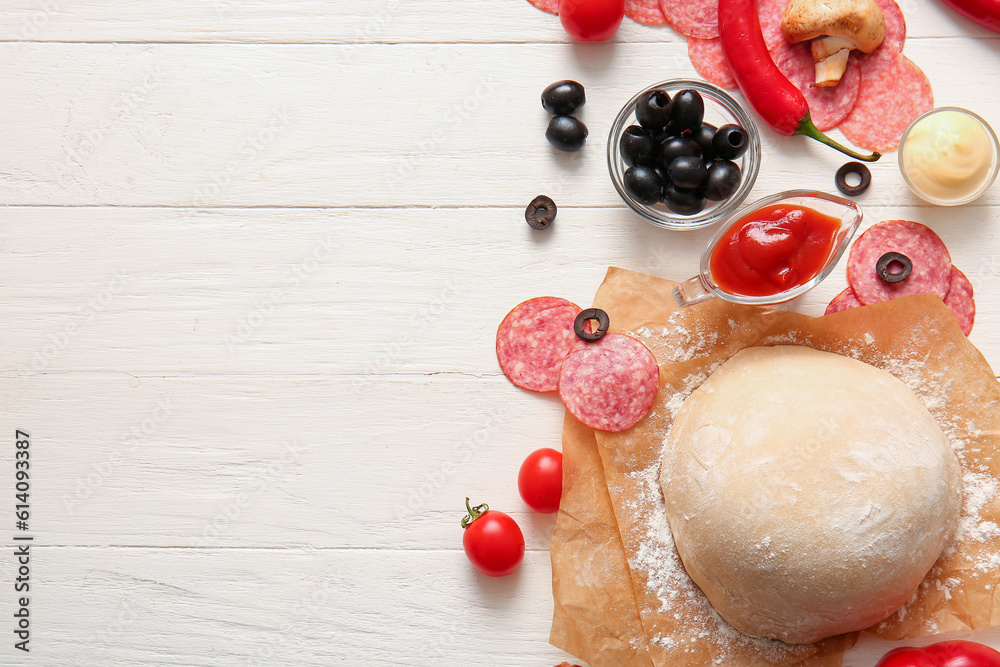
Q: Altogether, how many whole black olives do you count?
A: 12